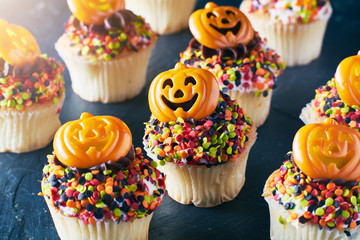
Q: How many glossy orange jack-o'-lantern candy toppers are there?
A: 7